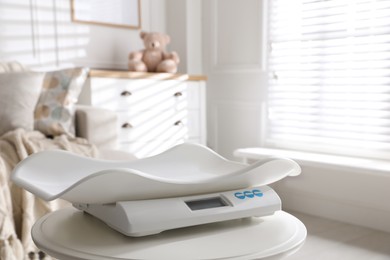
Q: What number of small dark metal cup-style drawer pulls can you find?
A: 4